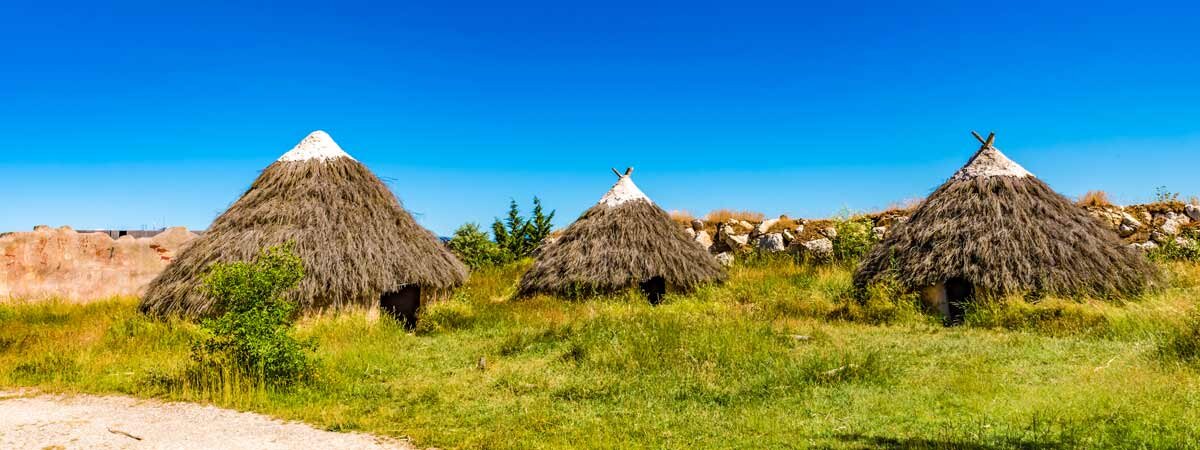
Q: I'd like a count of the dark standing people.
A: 0